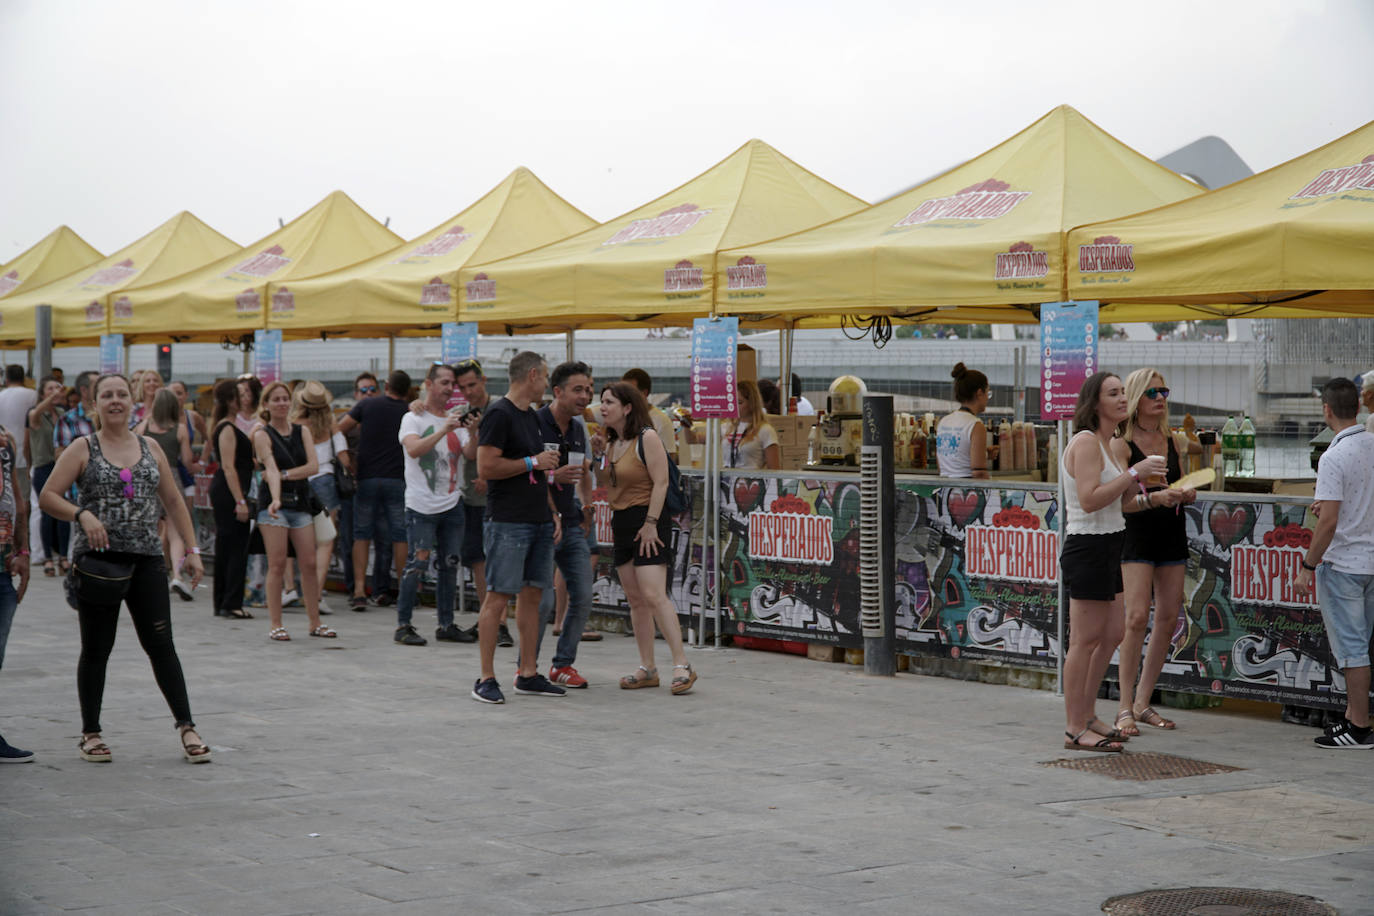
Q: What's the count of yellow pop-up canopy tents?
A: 7